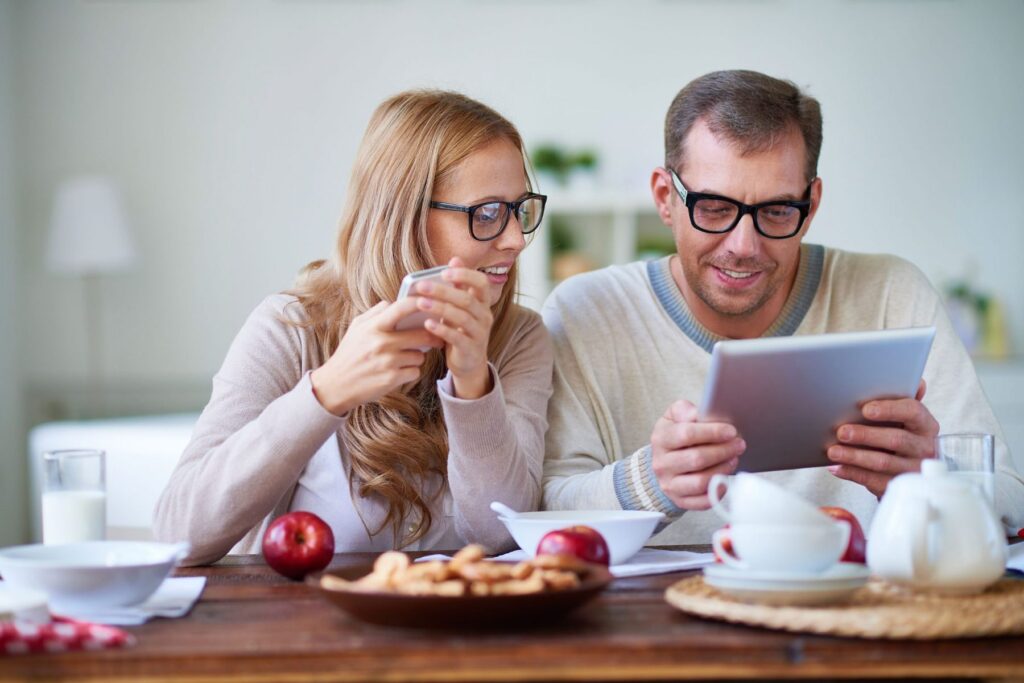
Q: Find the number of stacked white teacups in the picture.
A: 2